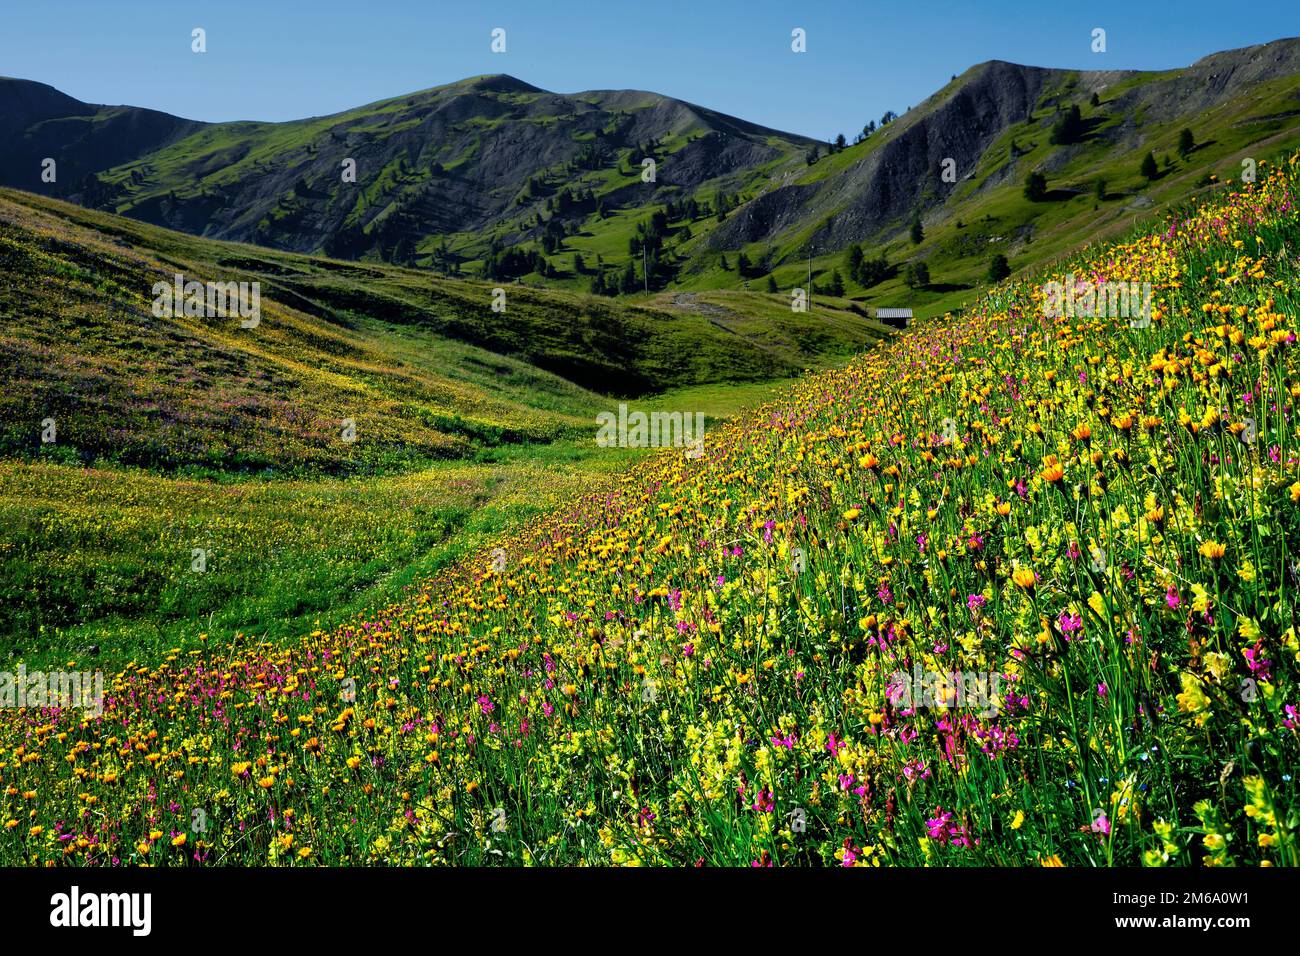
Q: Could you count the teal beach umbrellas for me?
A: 0